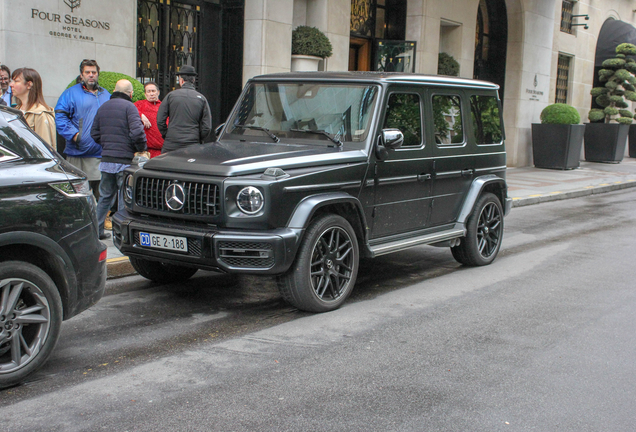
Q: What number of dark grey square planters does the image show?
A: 3